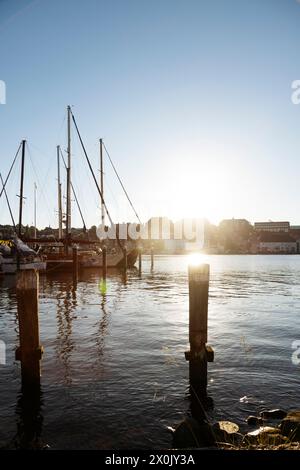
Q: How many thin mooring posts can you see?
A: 5